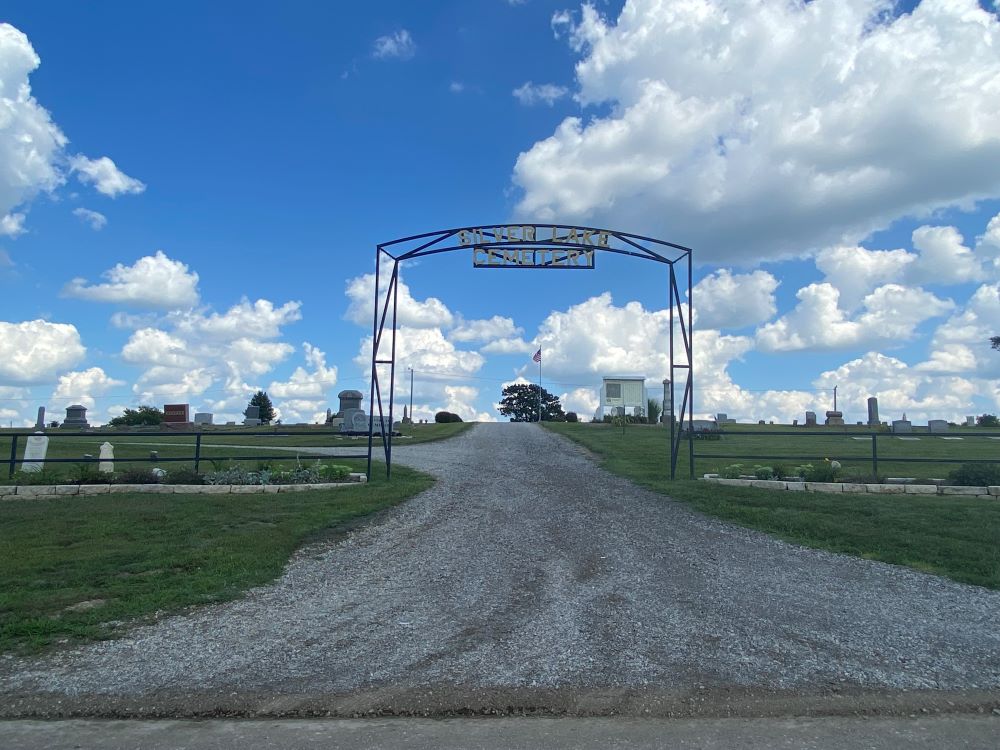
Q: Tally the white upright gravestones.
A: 2